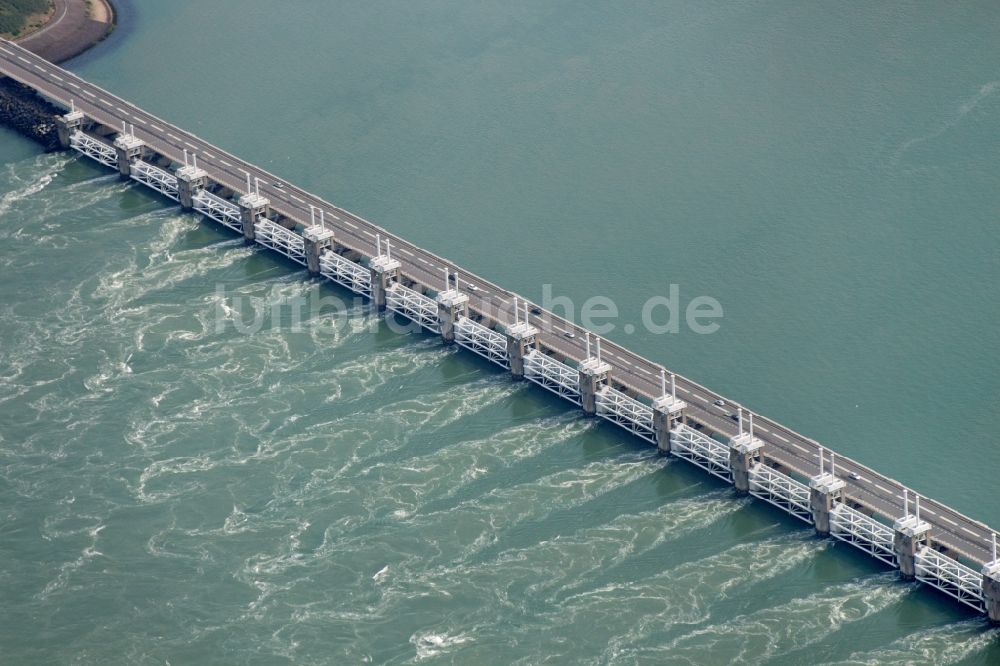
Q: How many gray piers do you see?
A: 14